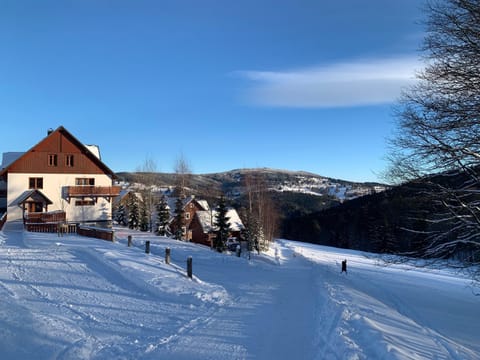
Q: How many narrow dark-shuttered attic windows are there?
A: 2